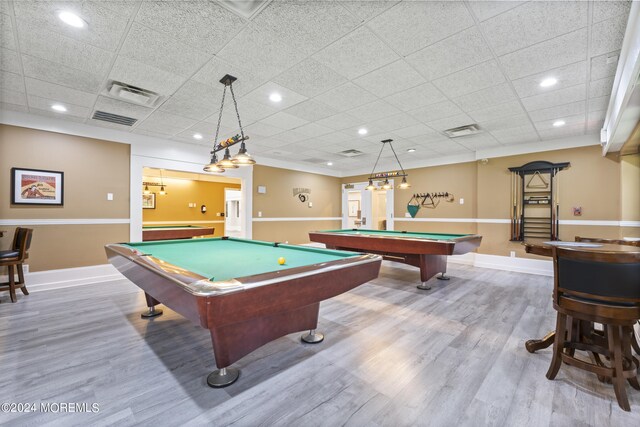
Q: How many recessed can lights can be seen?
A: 9